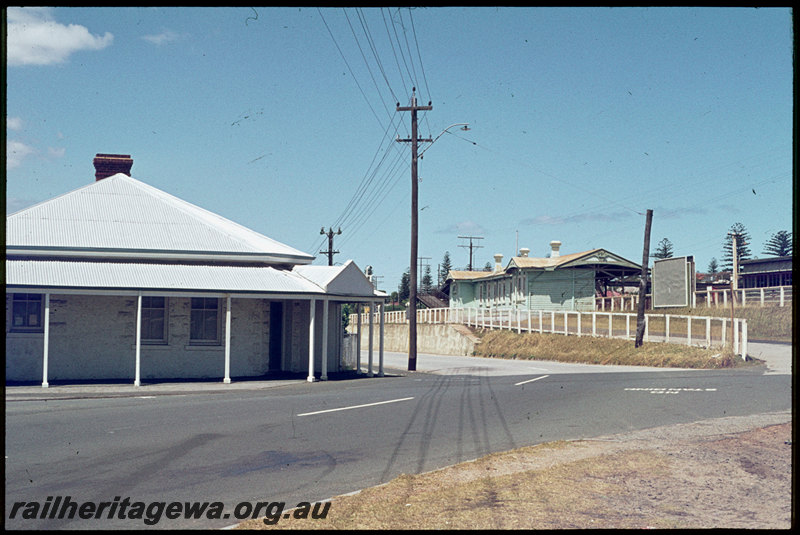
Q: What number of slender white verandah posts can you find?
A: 8